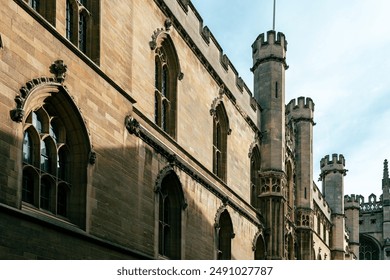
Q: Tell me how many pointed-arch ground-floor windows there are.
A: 4